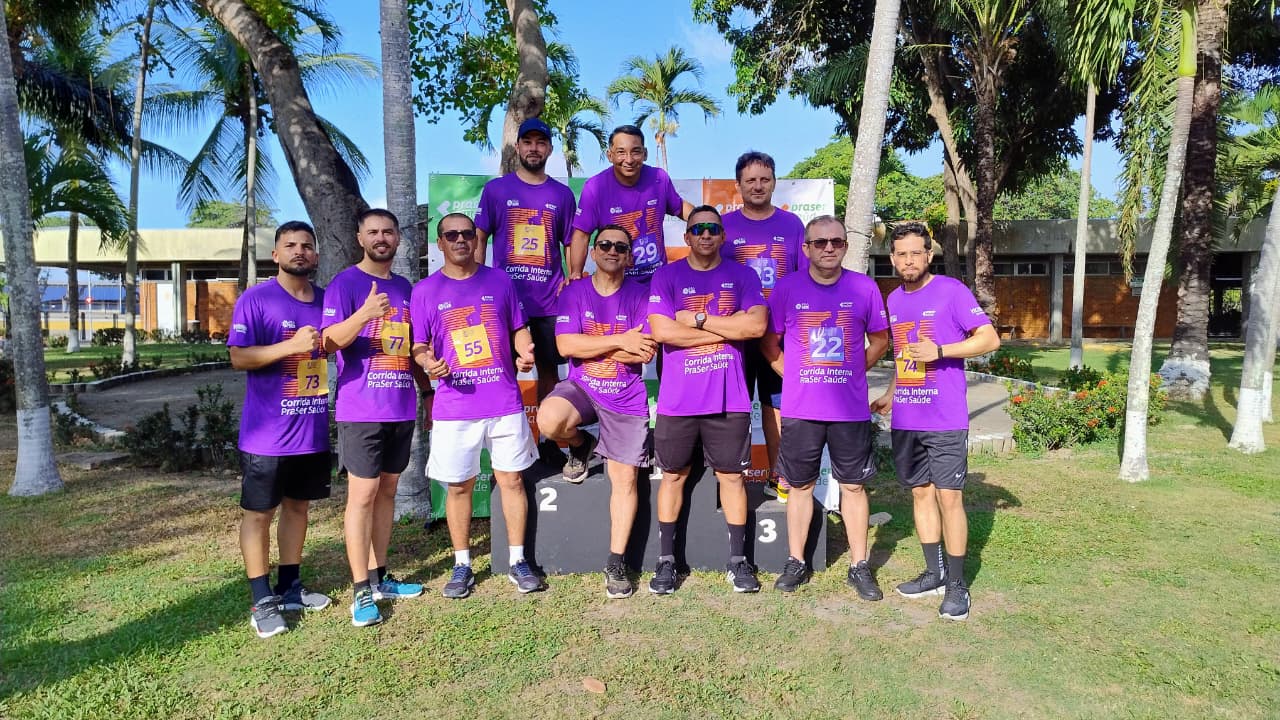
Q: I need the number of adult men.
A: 10